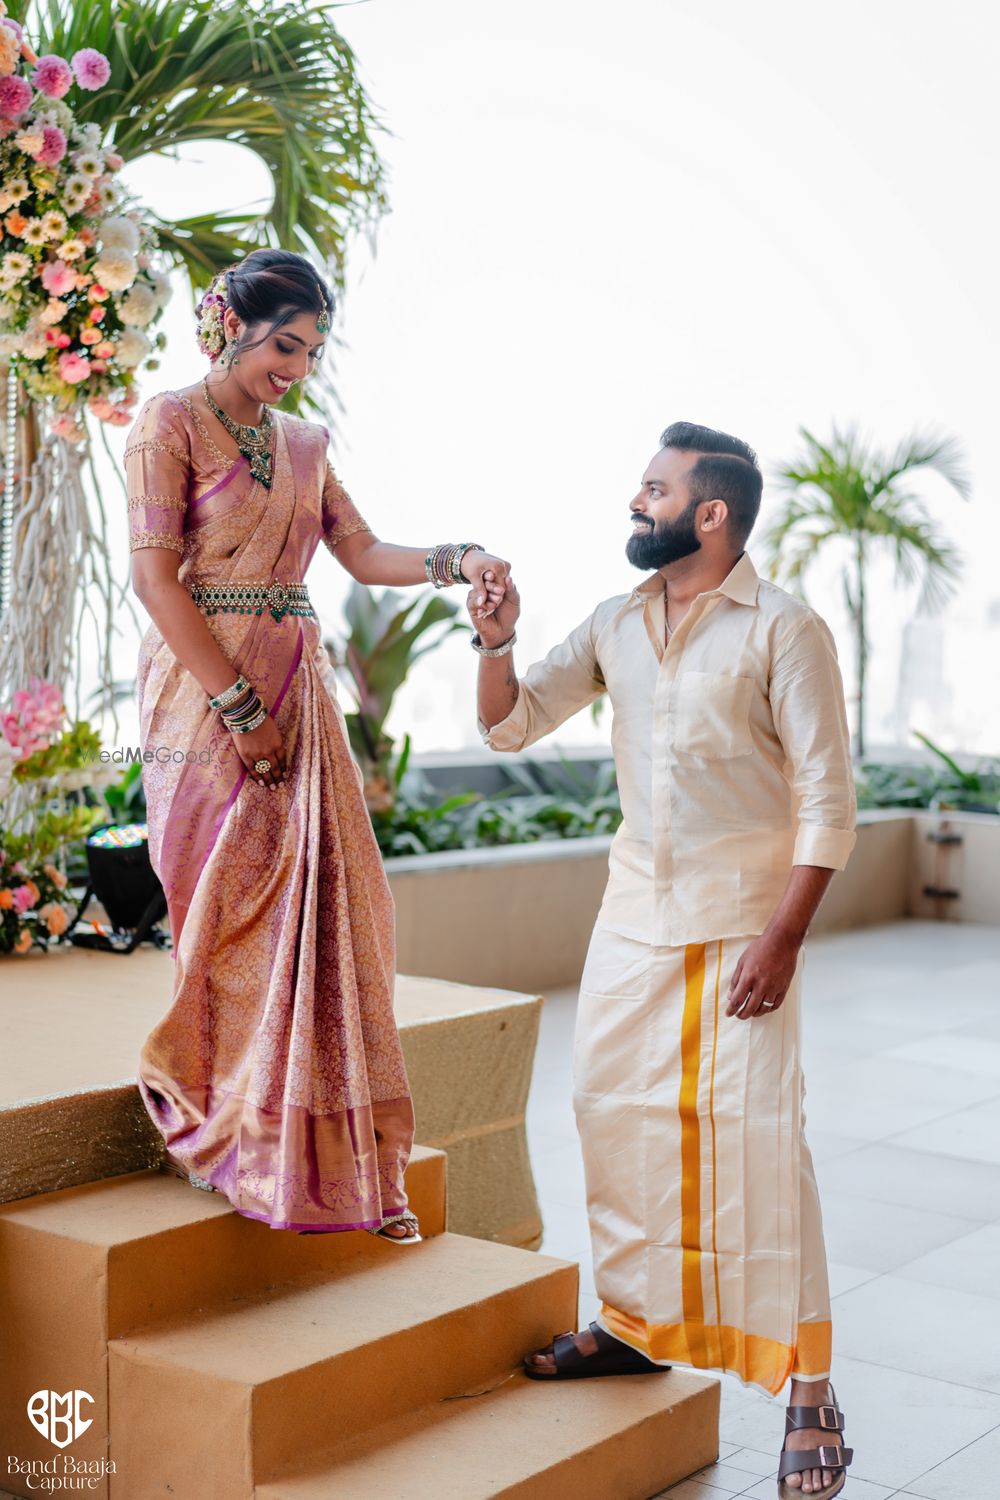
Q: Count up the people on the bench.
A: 0